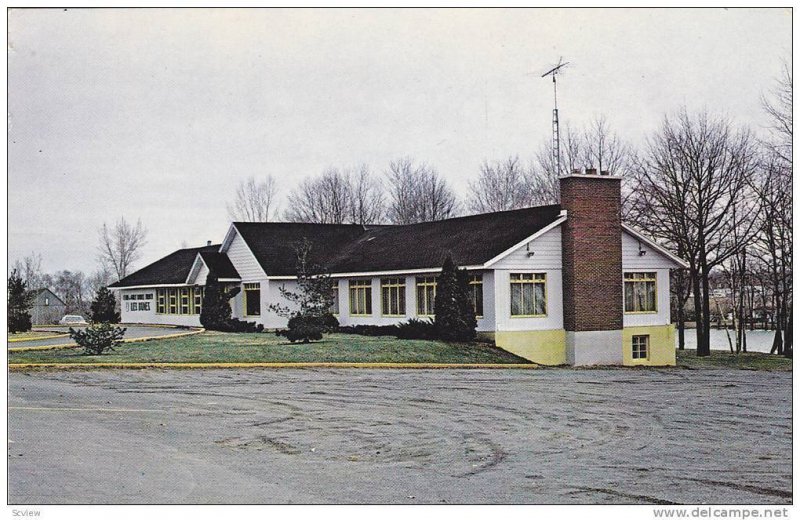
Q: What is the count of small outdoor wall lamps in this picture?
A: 2